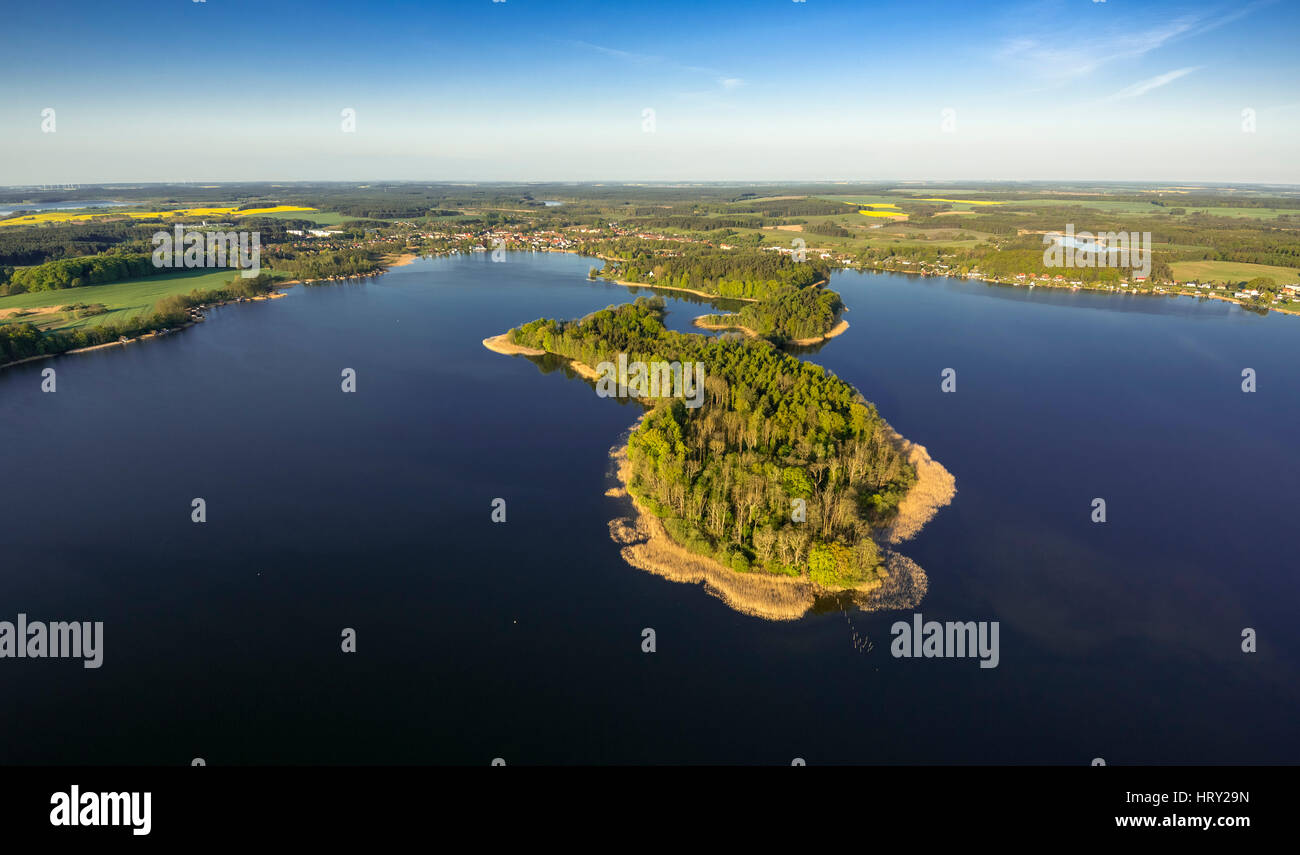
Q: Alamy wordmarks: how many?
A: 6